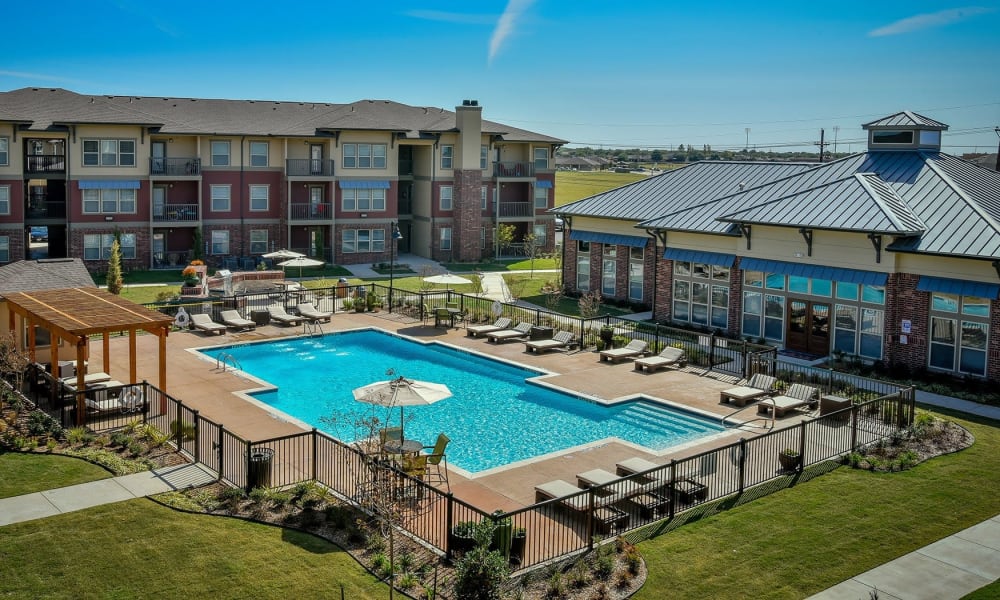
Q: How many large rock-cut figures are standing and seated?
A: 0